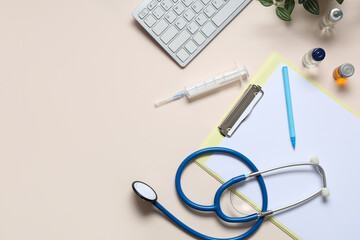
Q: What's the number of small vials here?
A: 3